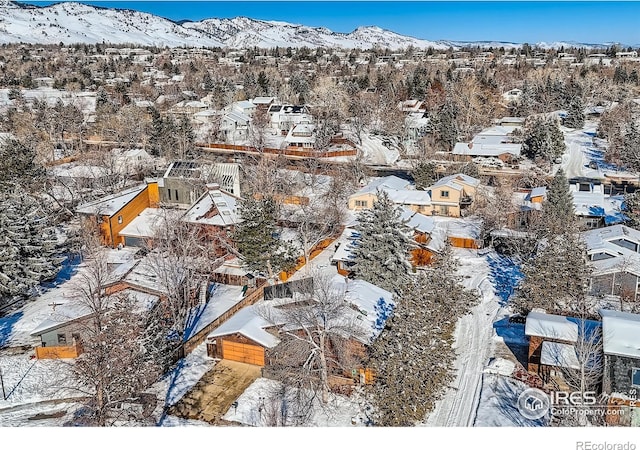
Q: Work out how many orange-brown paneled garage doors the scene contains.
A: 1